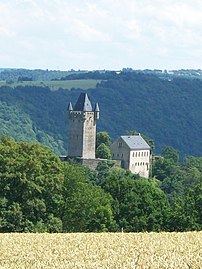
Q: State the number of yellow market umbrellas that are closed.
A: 0